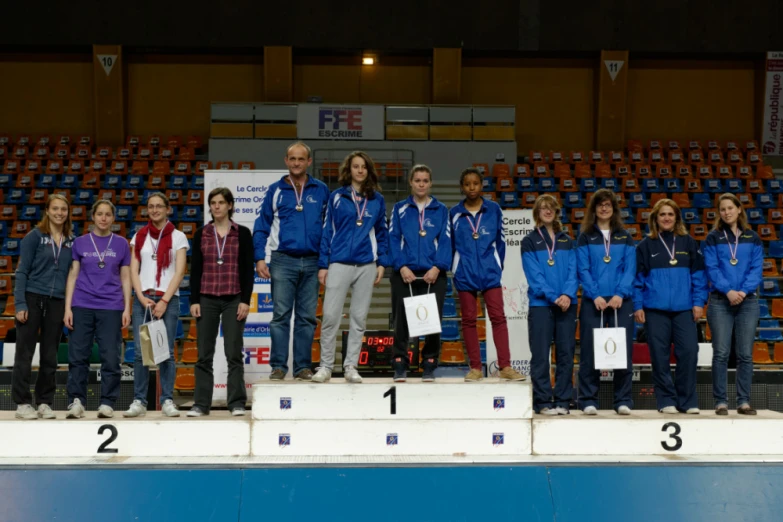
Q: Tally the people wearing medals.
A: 12